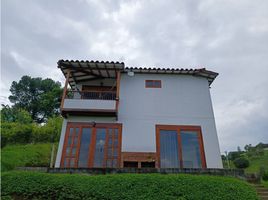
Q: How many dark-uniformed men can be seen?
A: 0